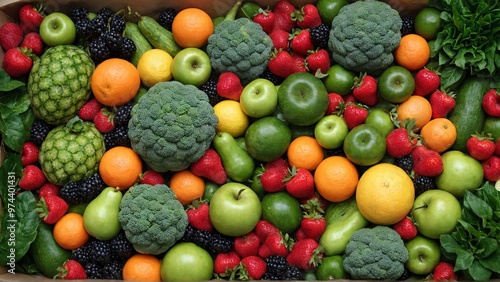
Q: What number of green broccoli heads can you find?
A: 5